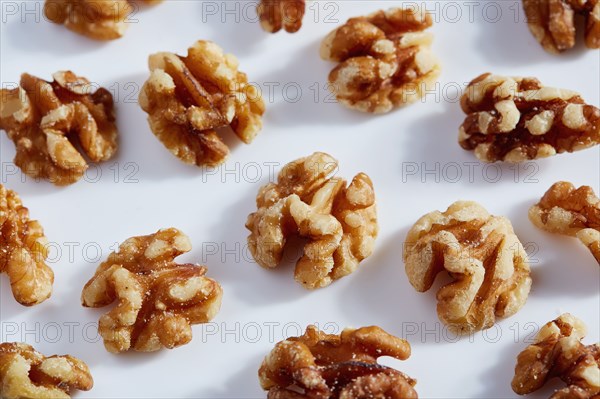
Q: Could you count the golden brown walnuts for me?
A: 15